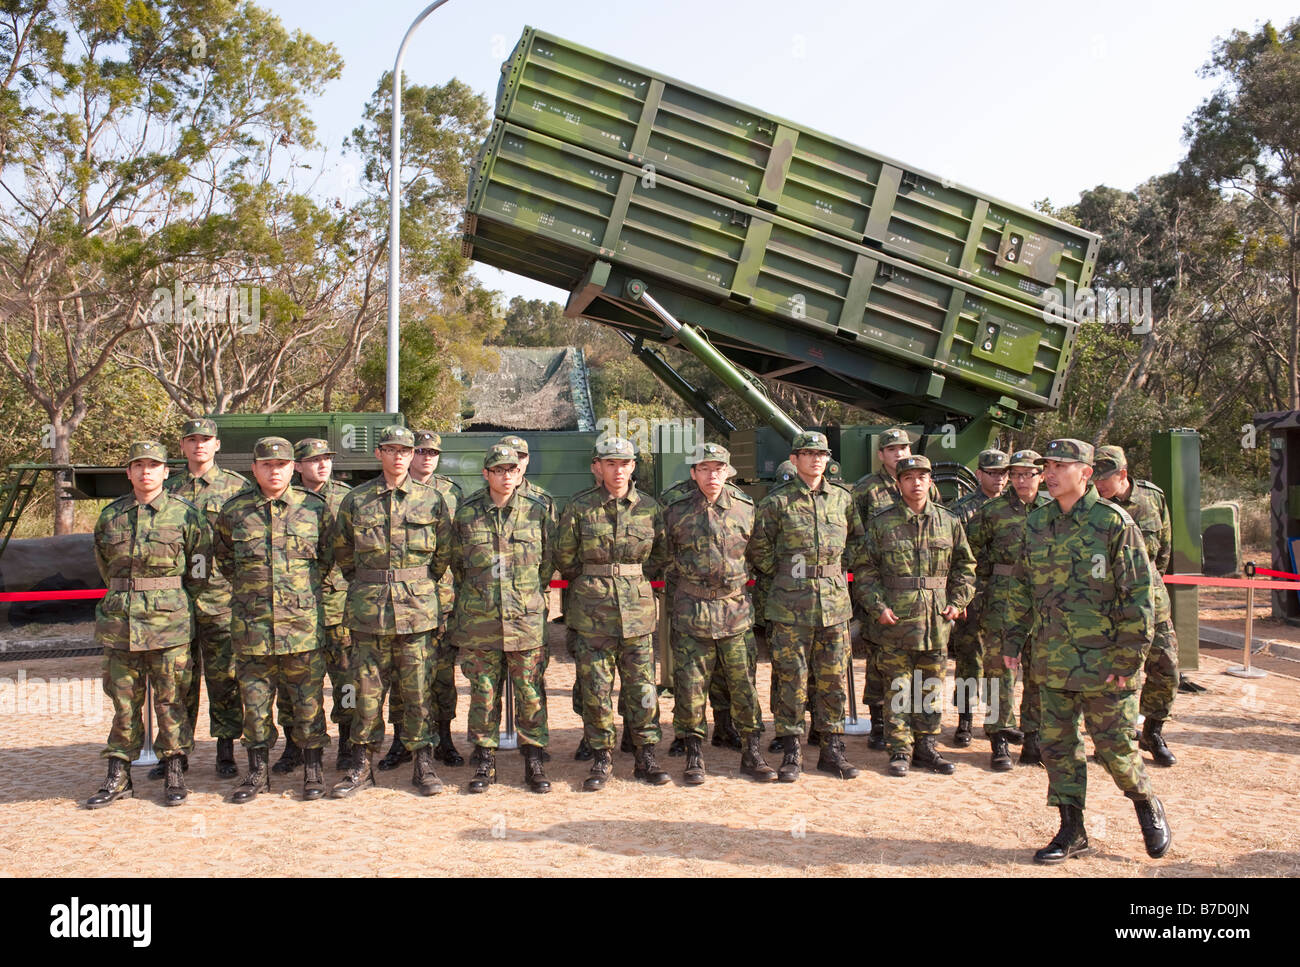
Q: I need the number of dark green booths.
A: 1